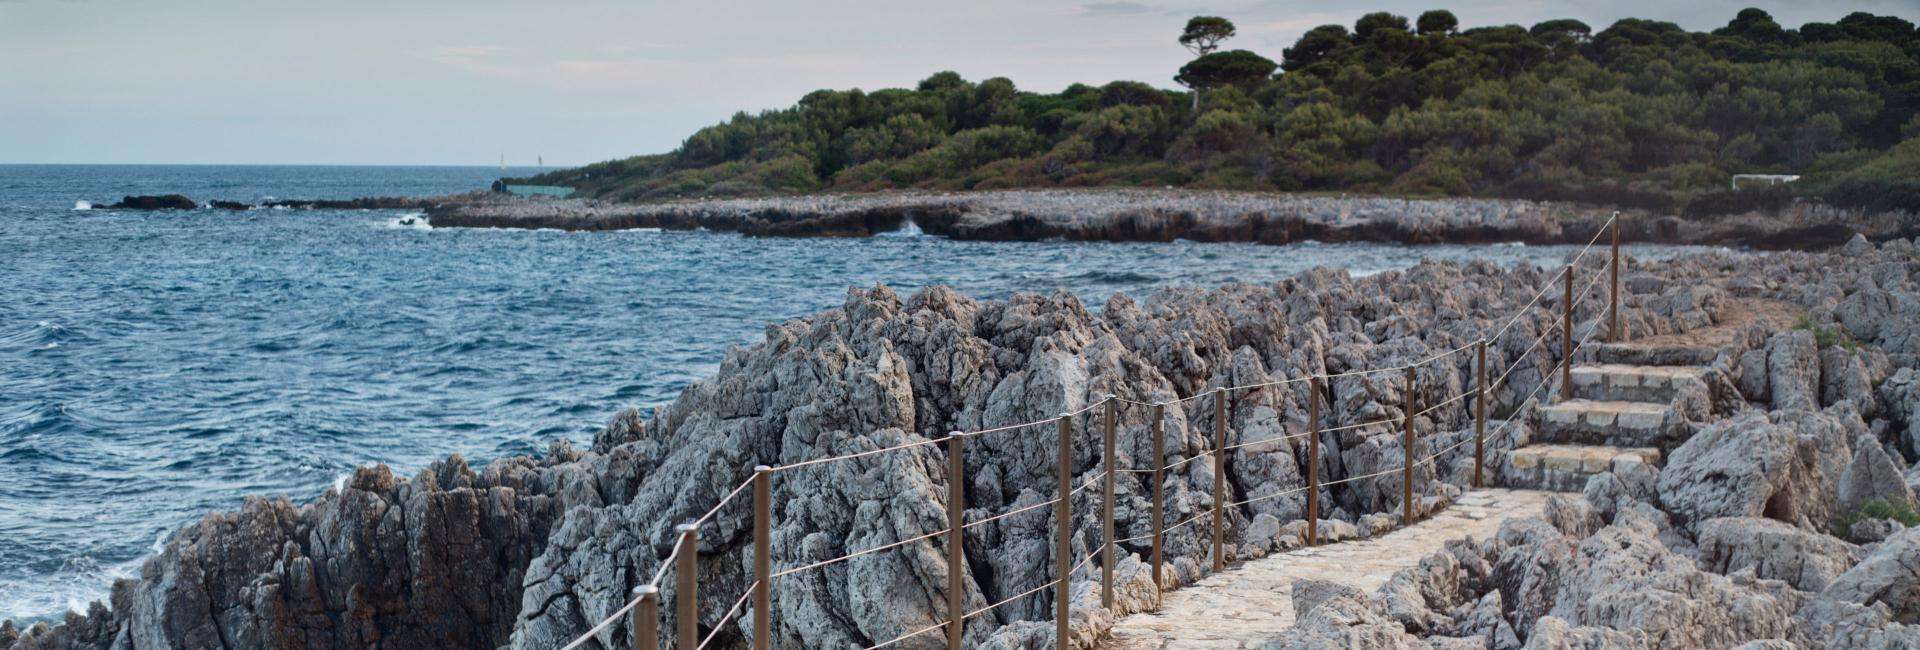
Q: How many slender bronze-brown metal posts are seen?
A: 13